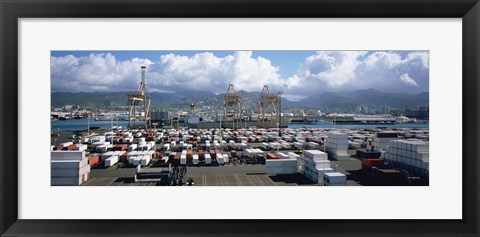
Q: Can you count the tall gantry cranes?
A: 3